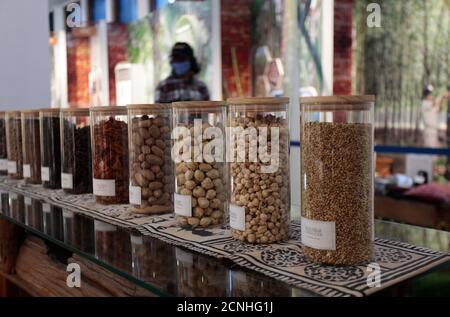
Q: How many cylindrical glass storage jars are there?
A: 10